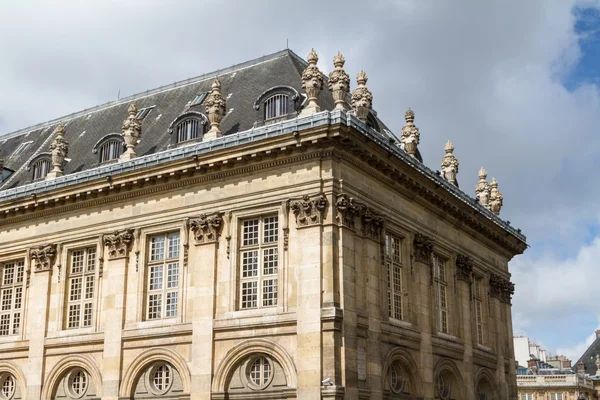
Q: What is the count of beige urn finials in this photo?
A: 10